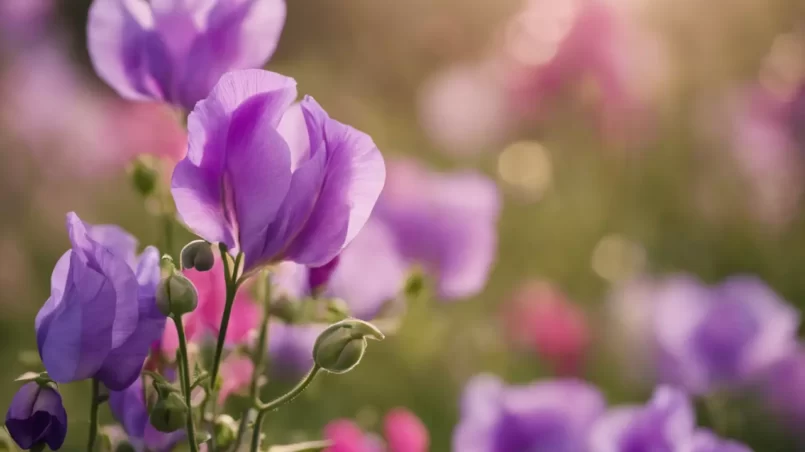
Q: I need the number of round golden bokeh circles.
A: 2